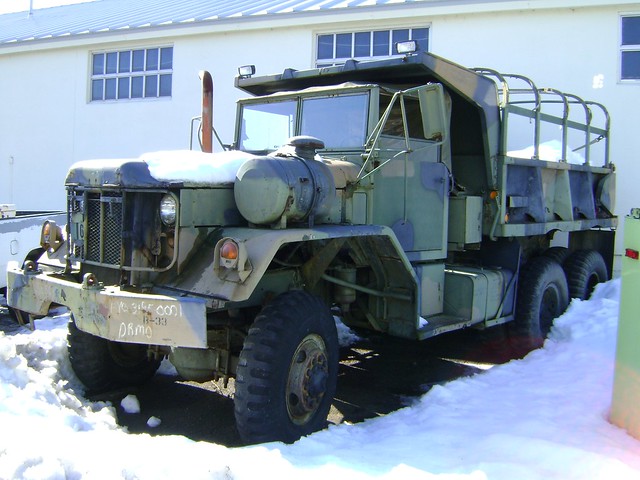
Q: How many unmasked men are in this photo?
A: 0